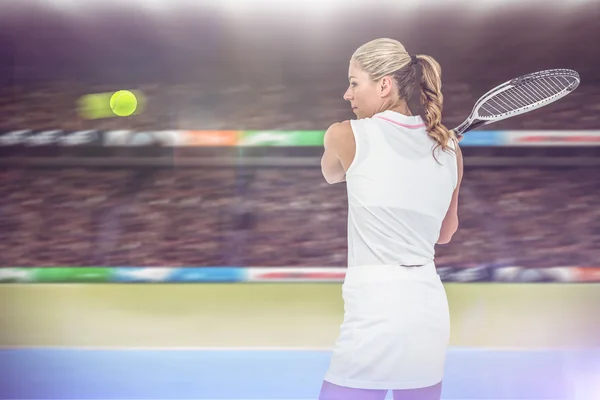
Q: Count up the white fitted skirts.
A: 1